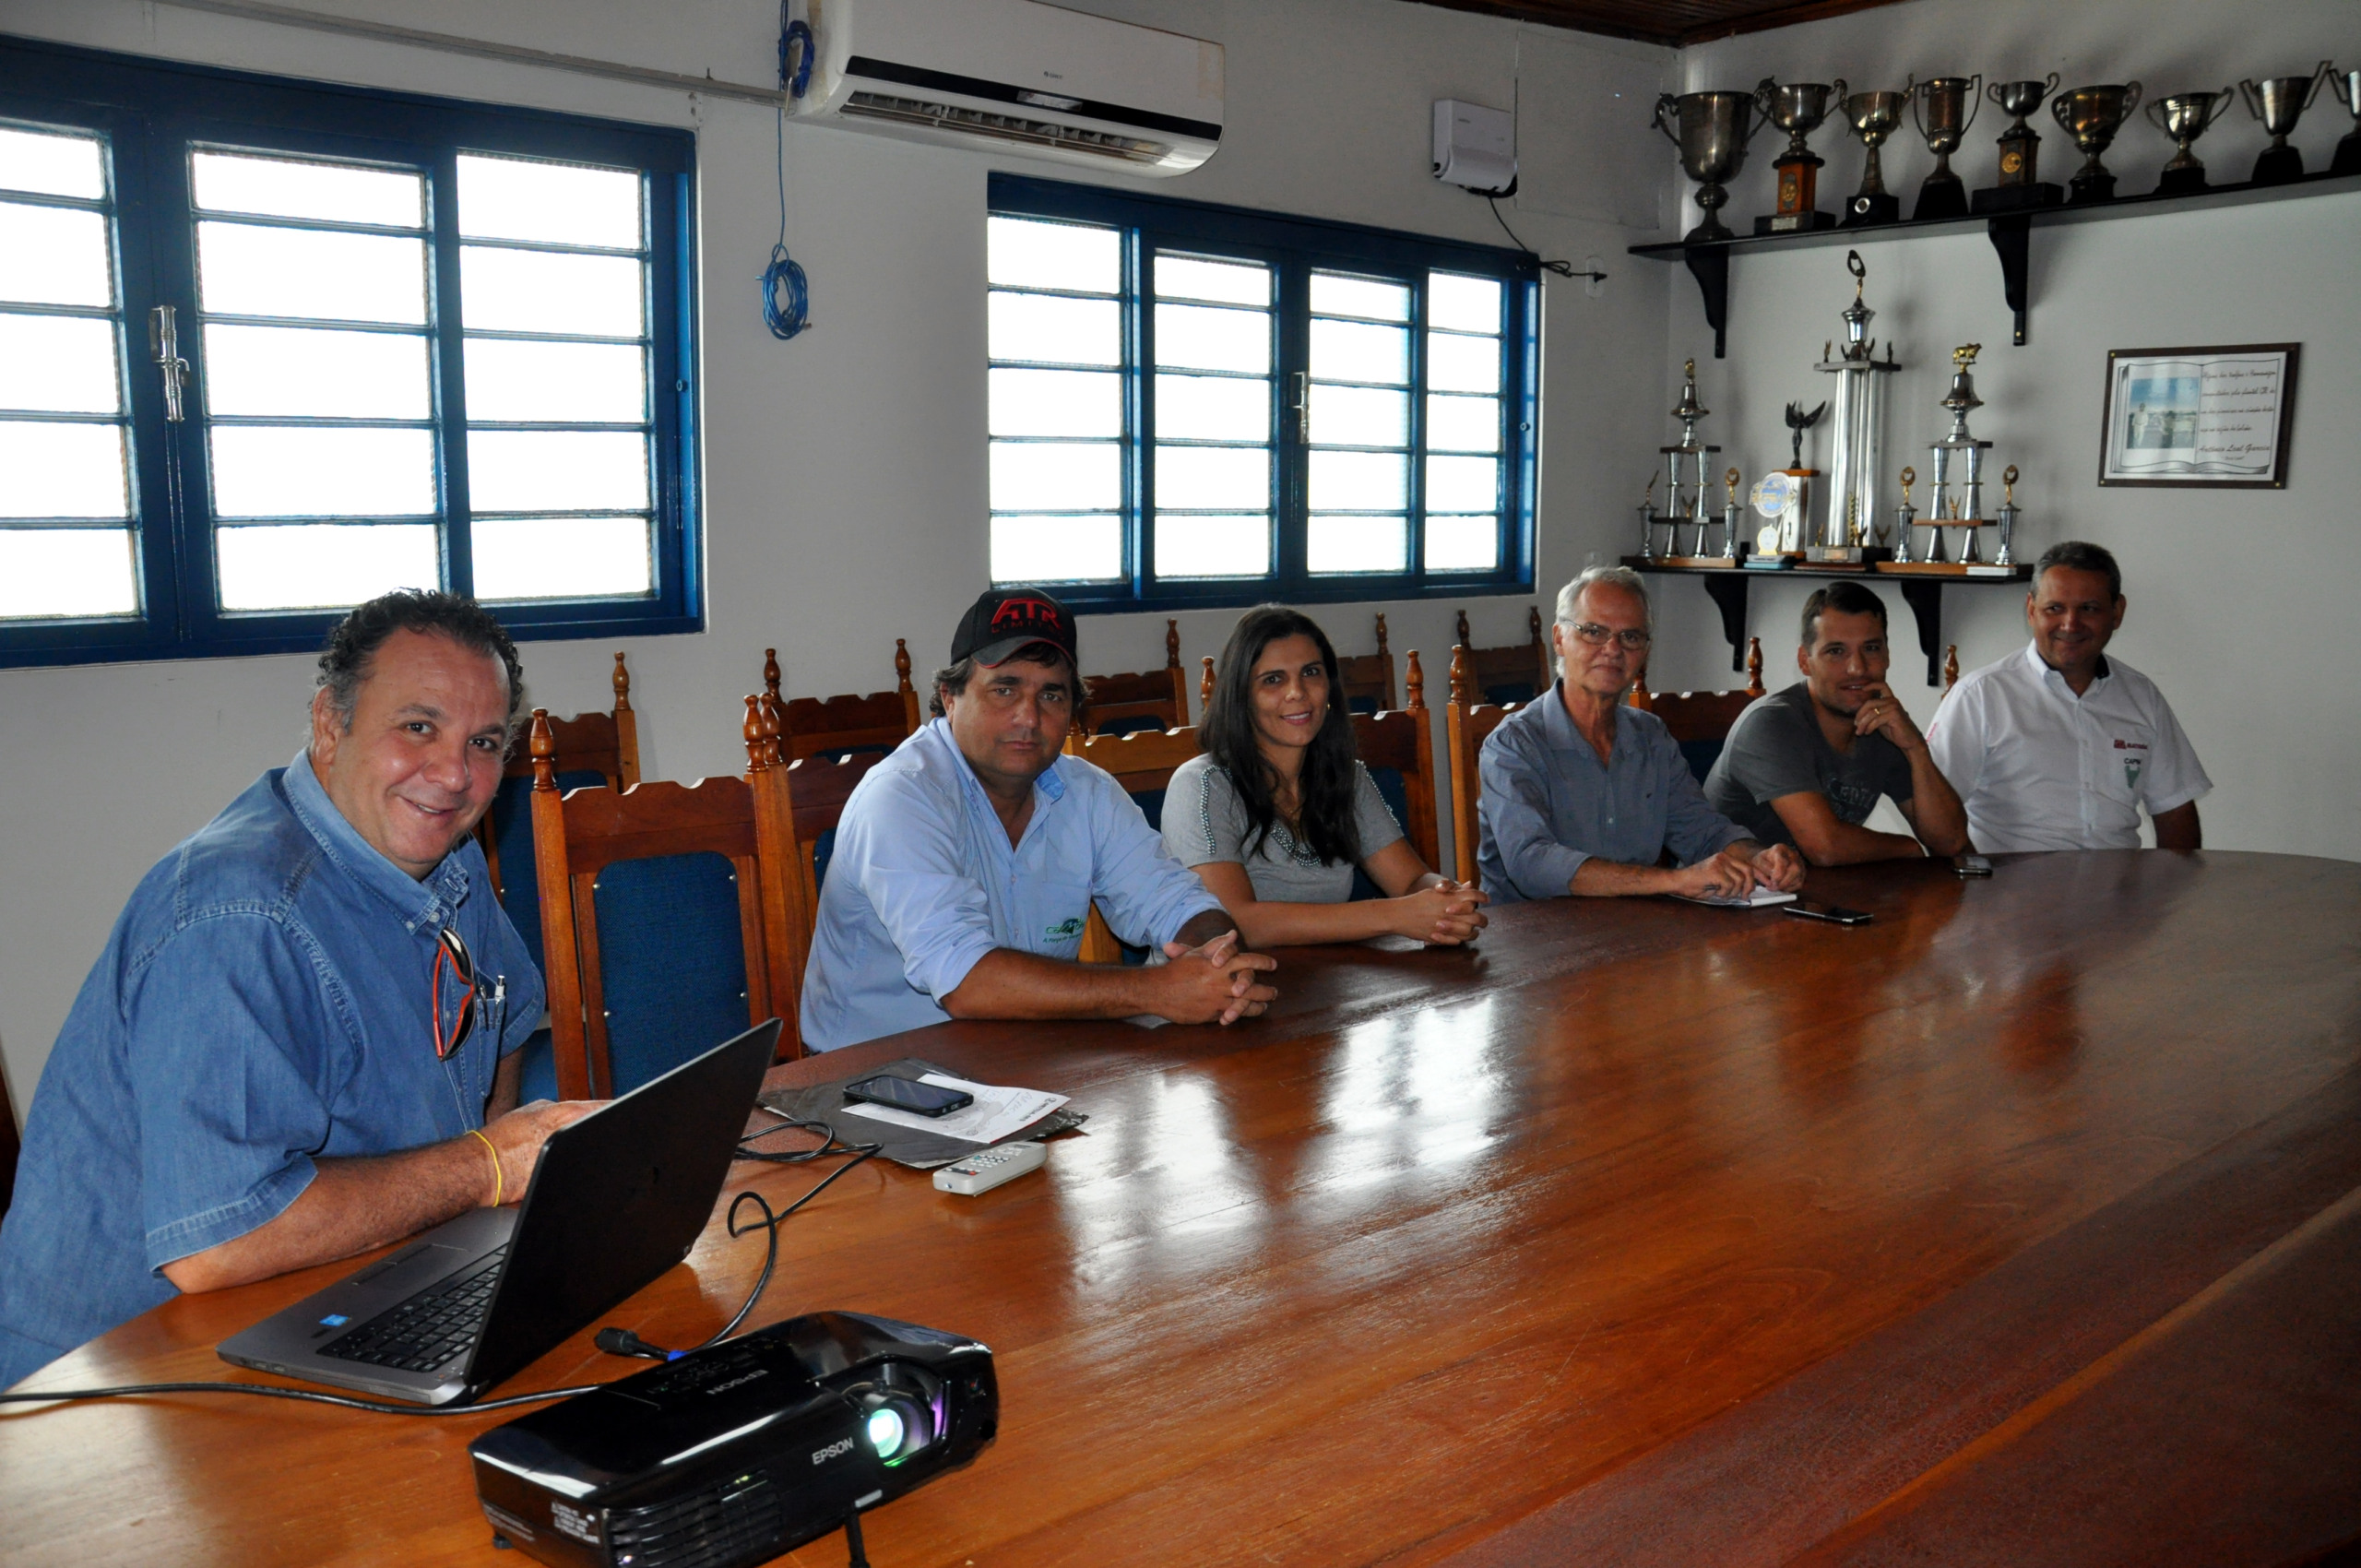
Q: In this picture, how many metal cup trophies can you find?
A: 9